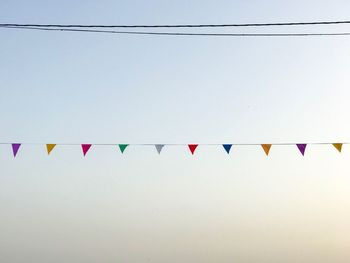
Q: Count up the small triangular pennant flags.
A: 10